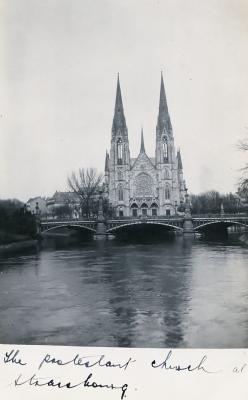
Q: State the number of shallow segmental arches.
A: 3